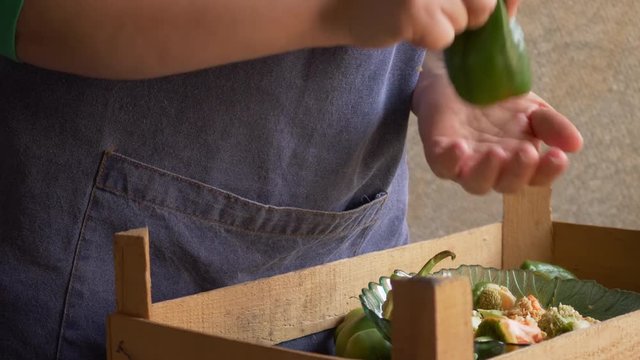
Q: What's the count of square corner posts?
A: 3